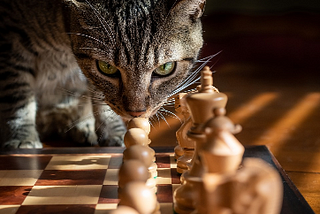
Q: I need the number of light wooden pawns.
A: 6